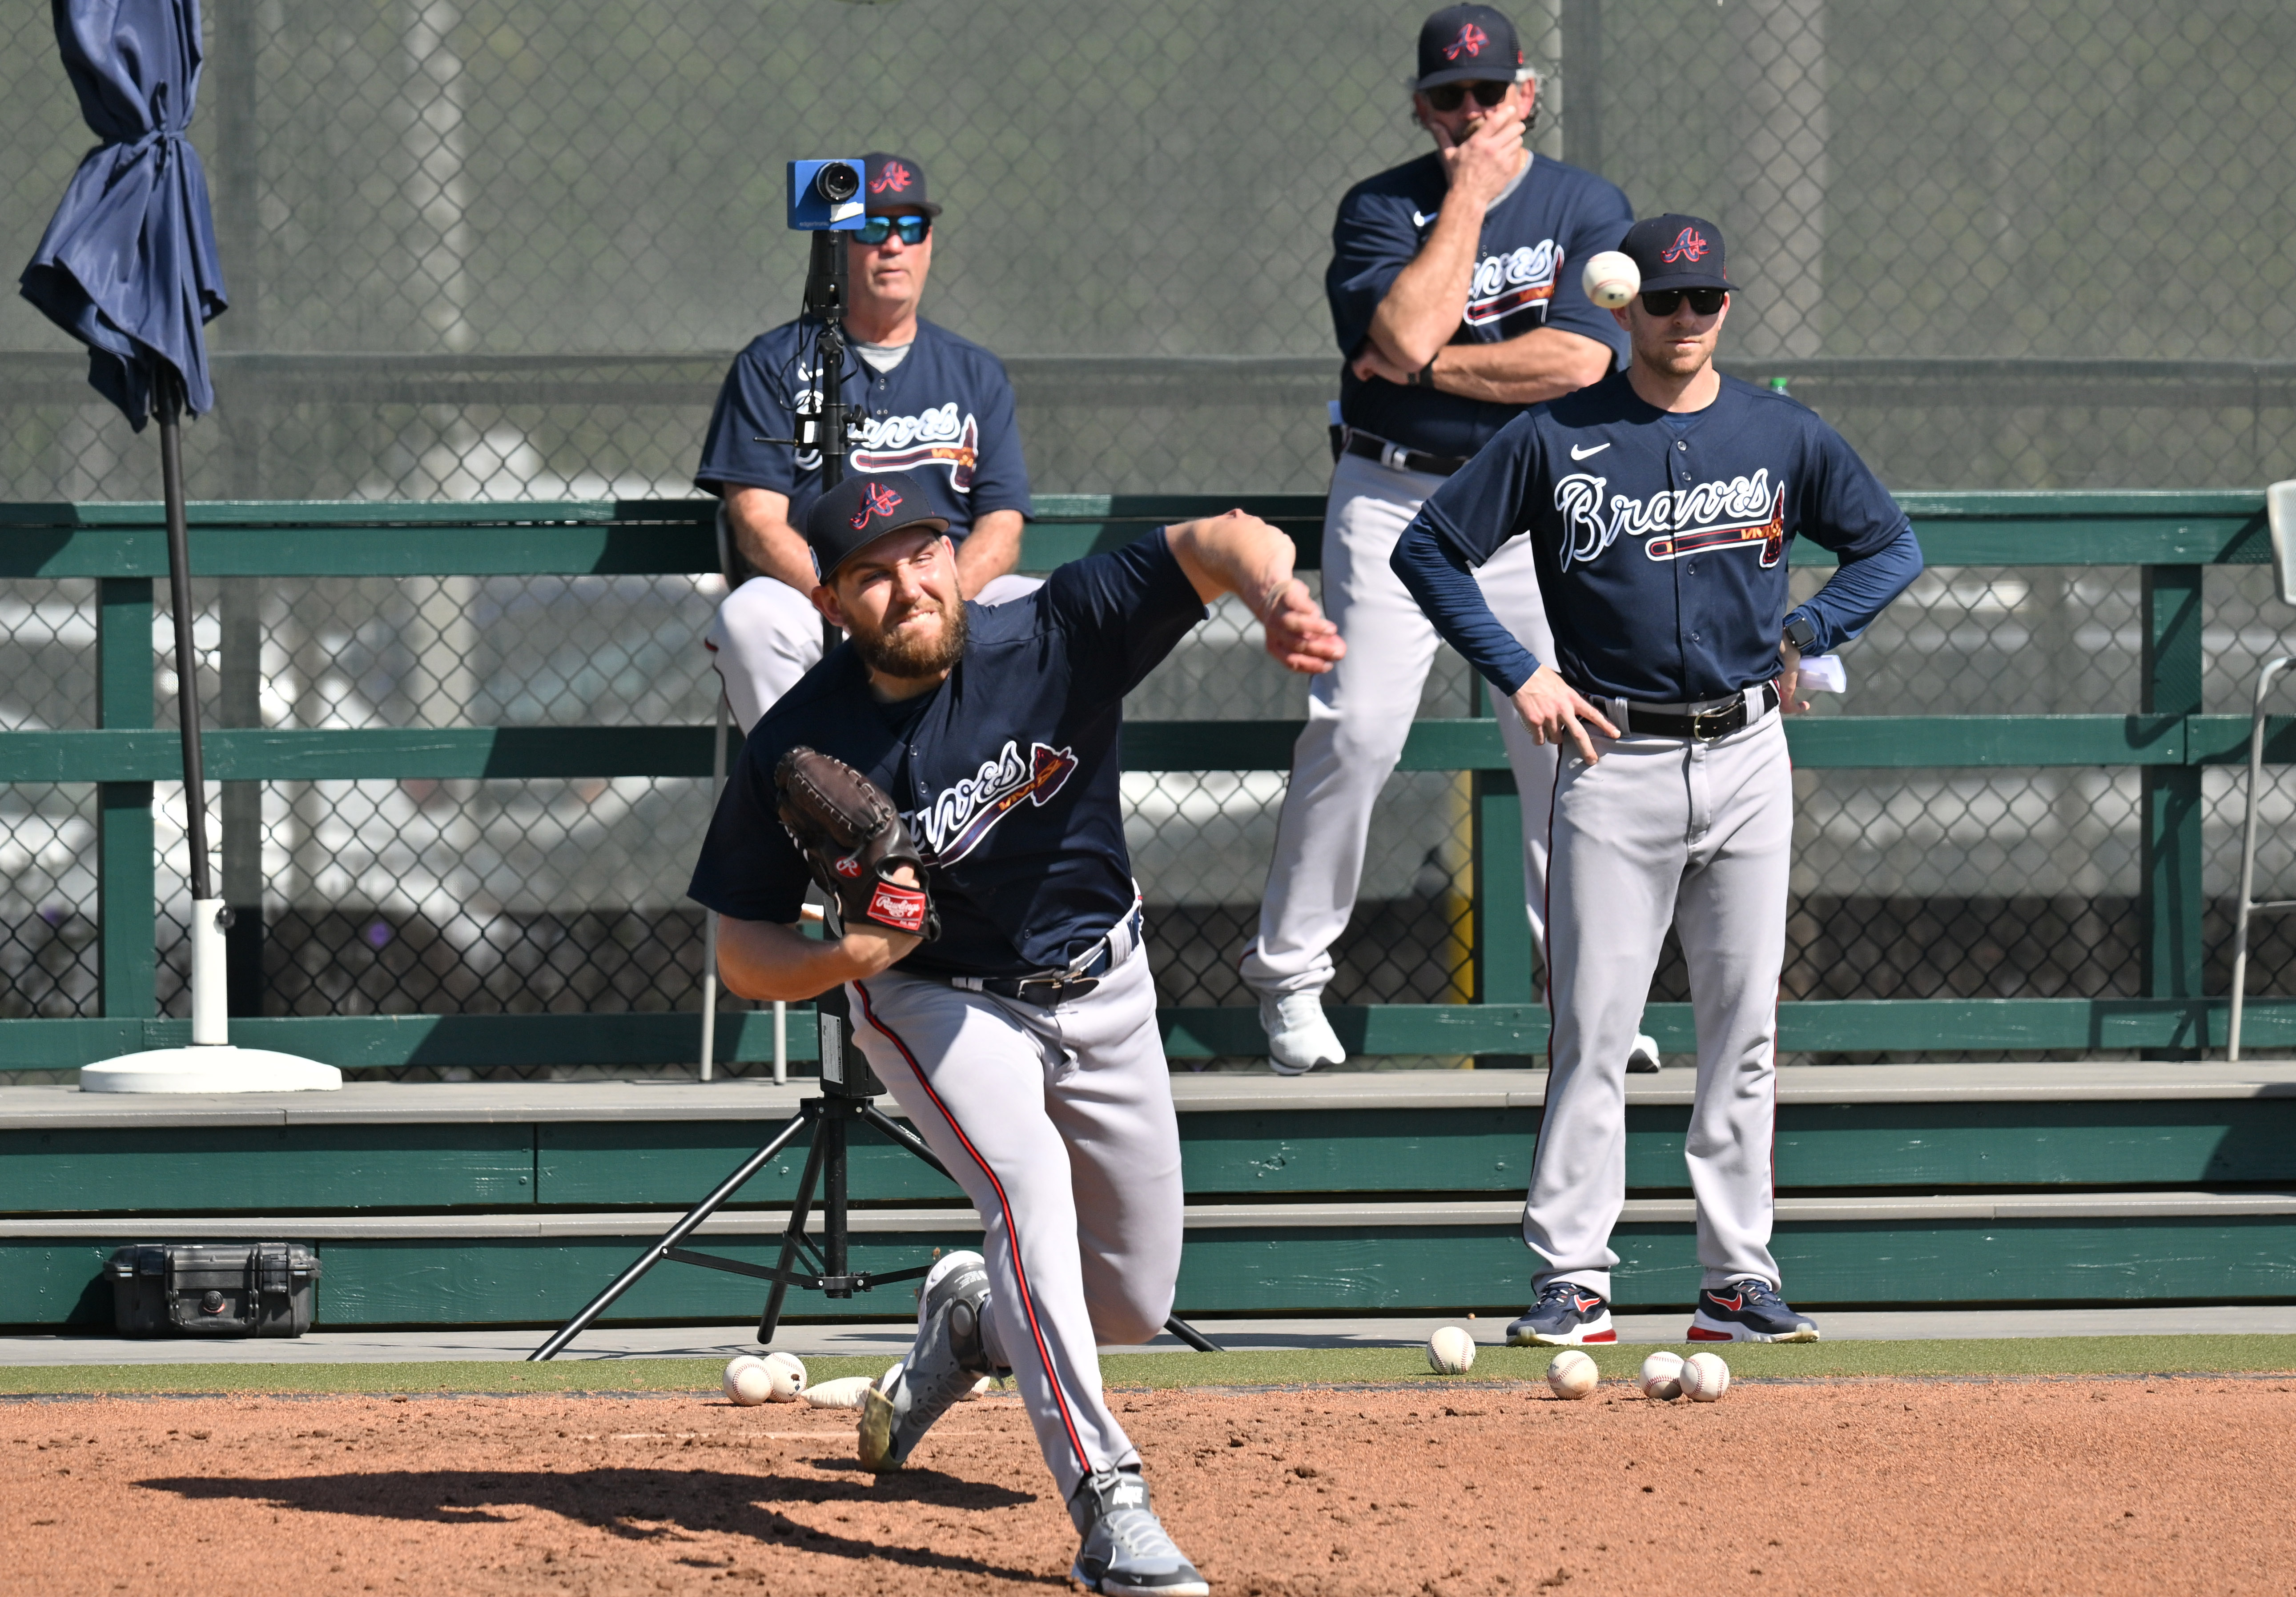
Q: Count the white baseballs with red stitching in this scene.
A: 8